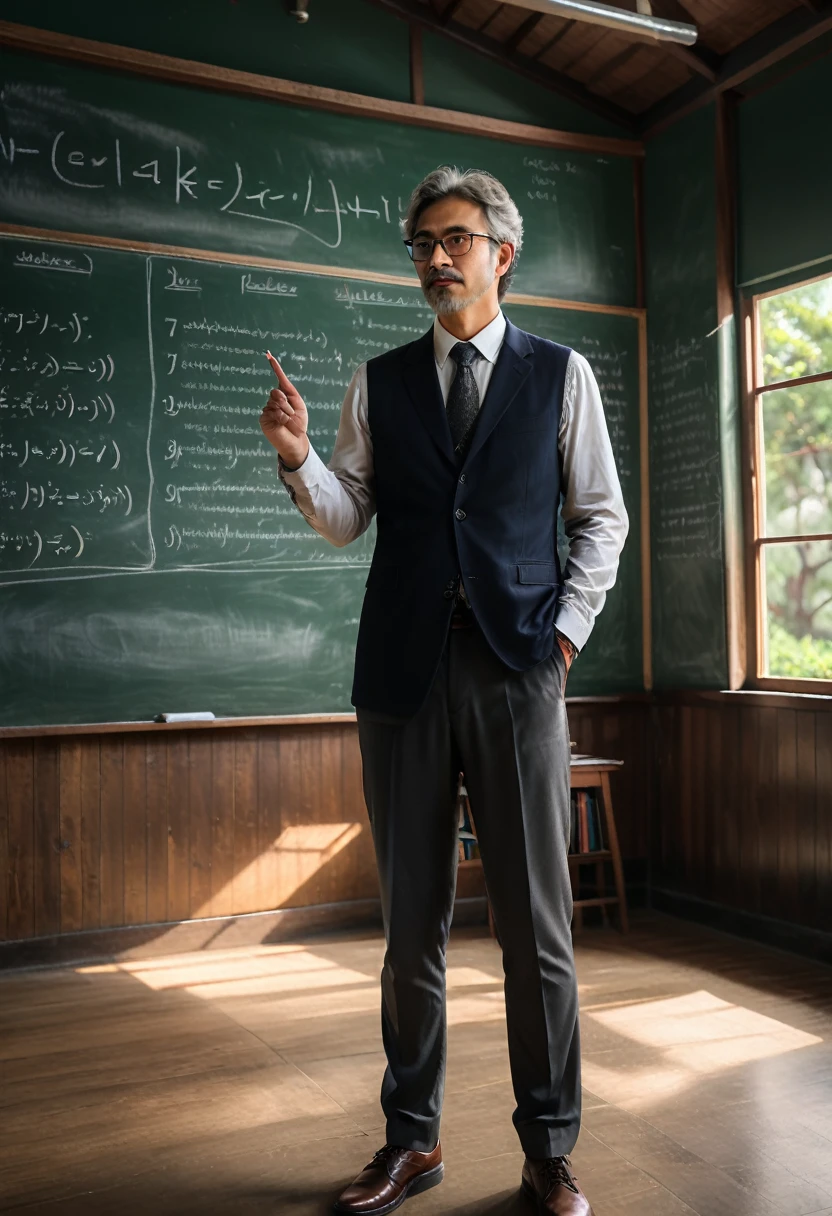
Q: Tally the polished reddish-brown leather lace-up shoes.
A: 2